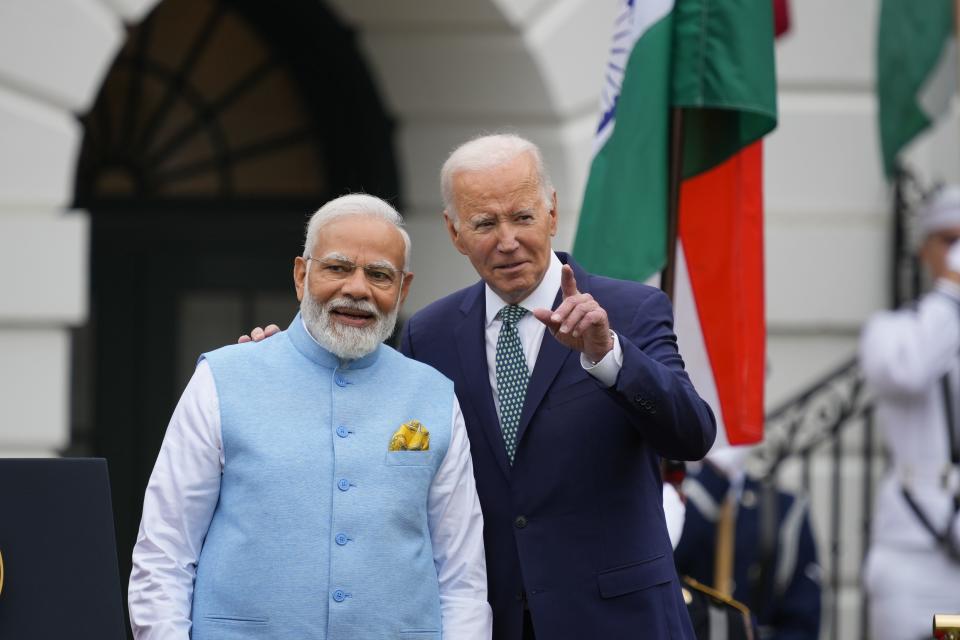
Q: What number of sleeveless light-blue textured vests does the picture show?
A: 1